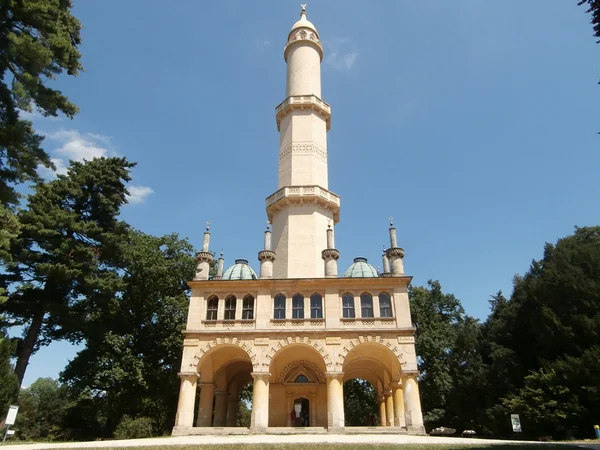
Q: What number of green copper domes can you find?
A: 2